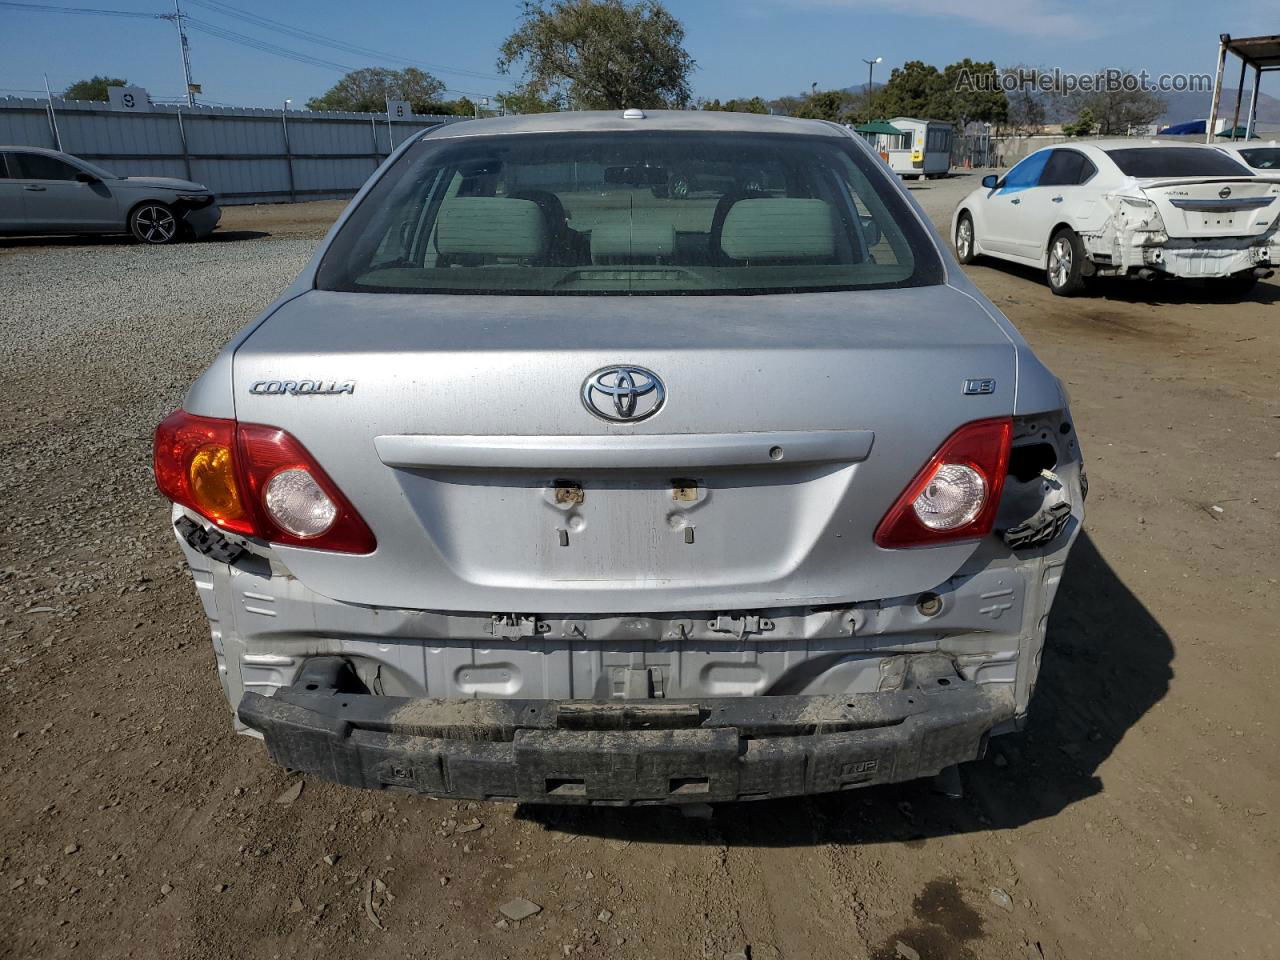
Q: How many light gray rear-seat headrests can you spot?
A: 3